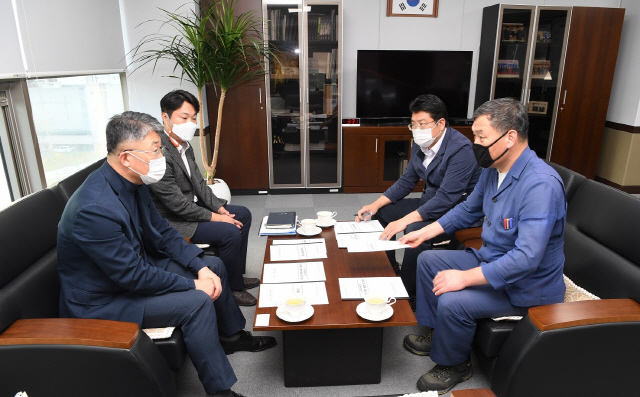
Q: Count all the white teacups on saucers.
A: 4